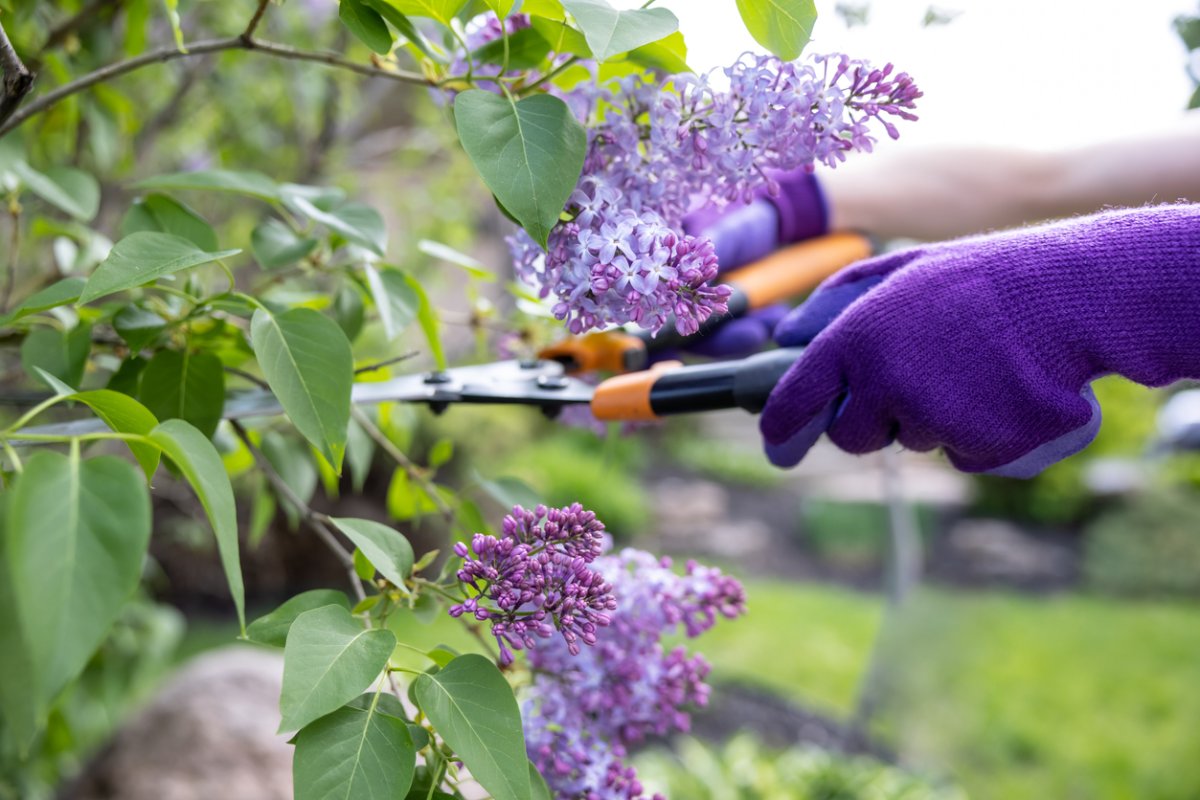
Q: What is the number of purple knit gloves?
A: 2